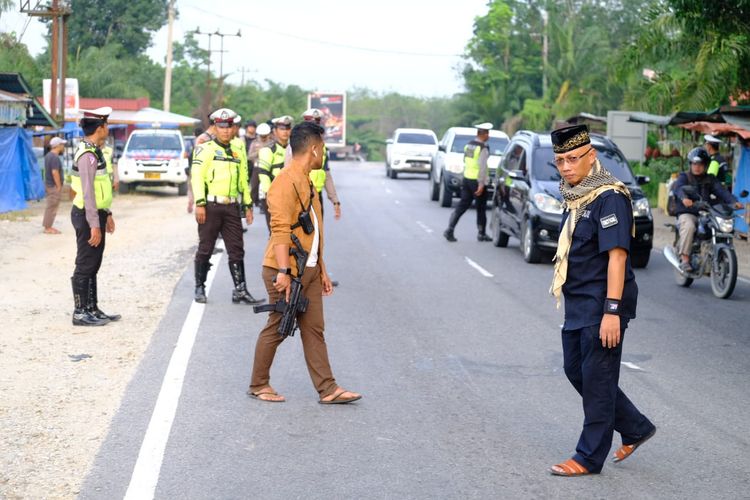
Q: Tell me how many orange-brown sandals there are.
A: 2